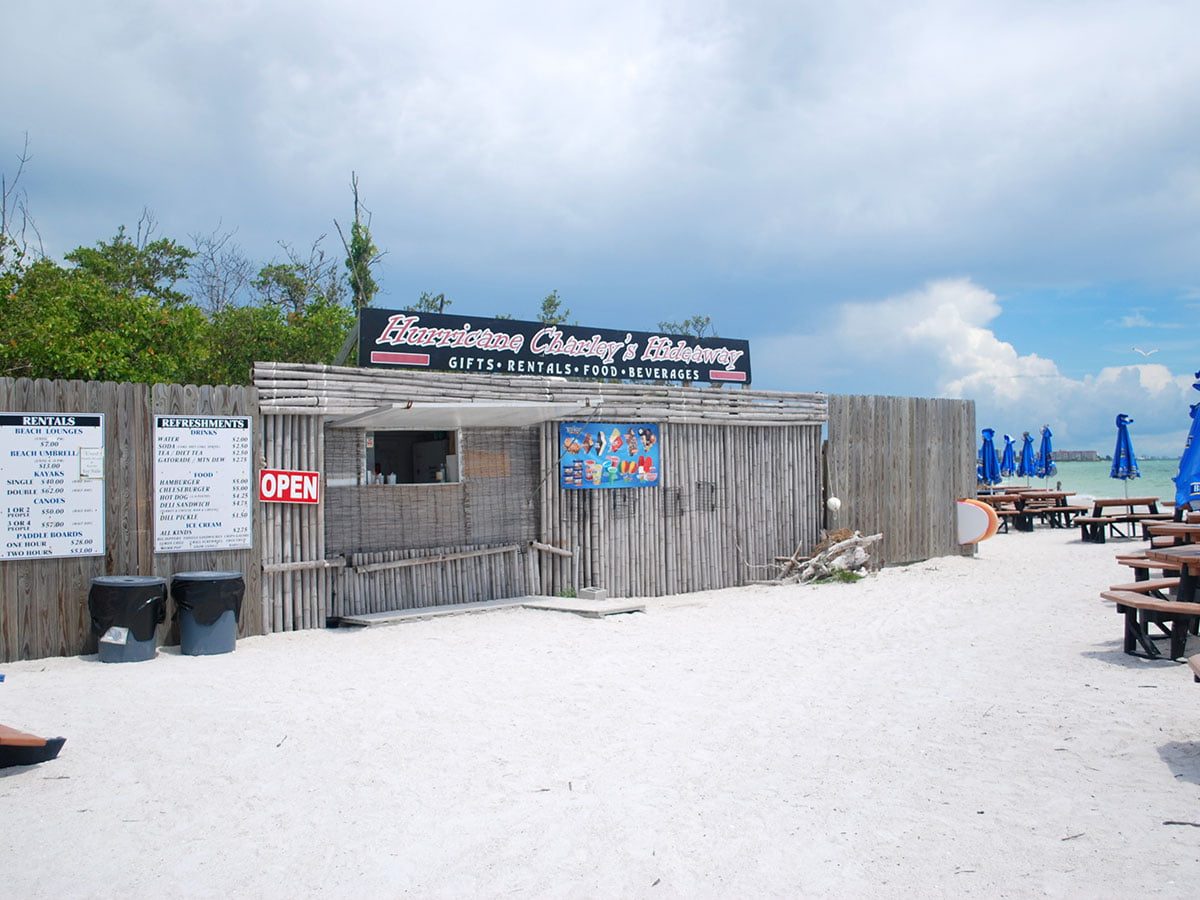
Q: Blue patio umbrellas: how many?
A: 6